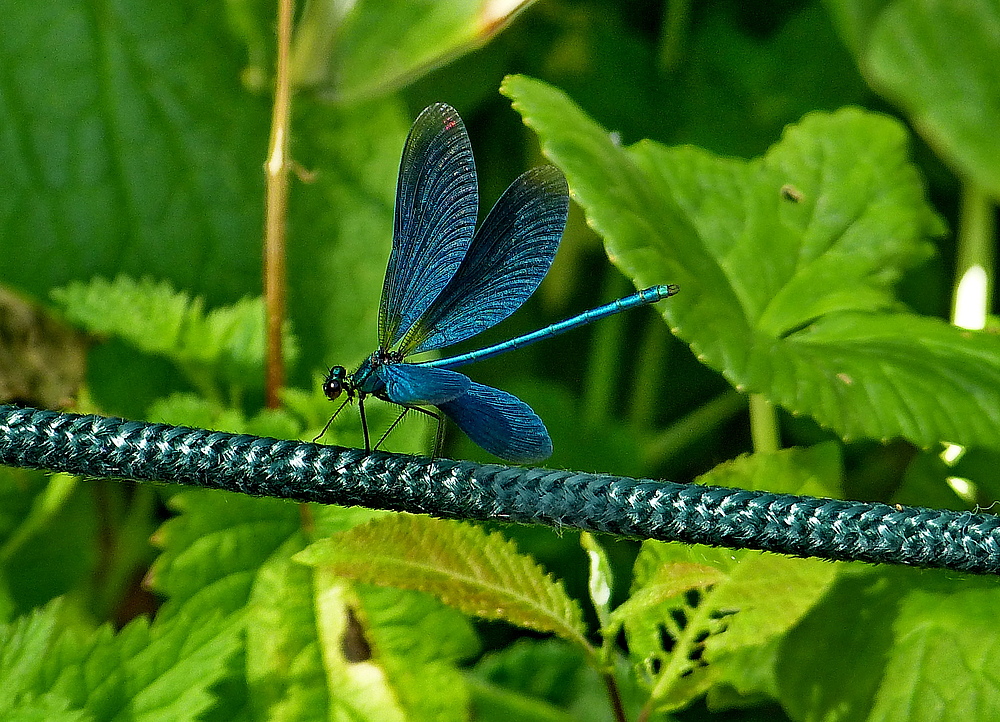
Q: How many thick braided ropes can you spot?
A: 1